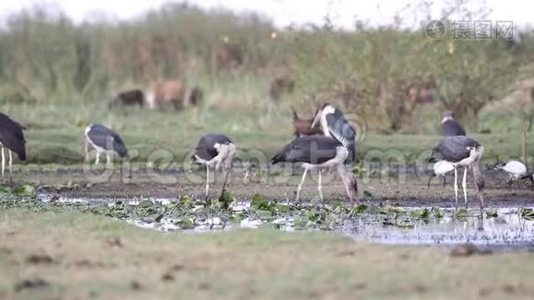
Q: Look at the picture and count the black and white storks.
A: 7